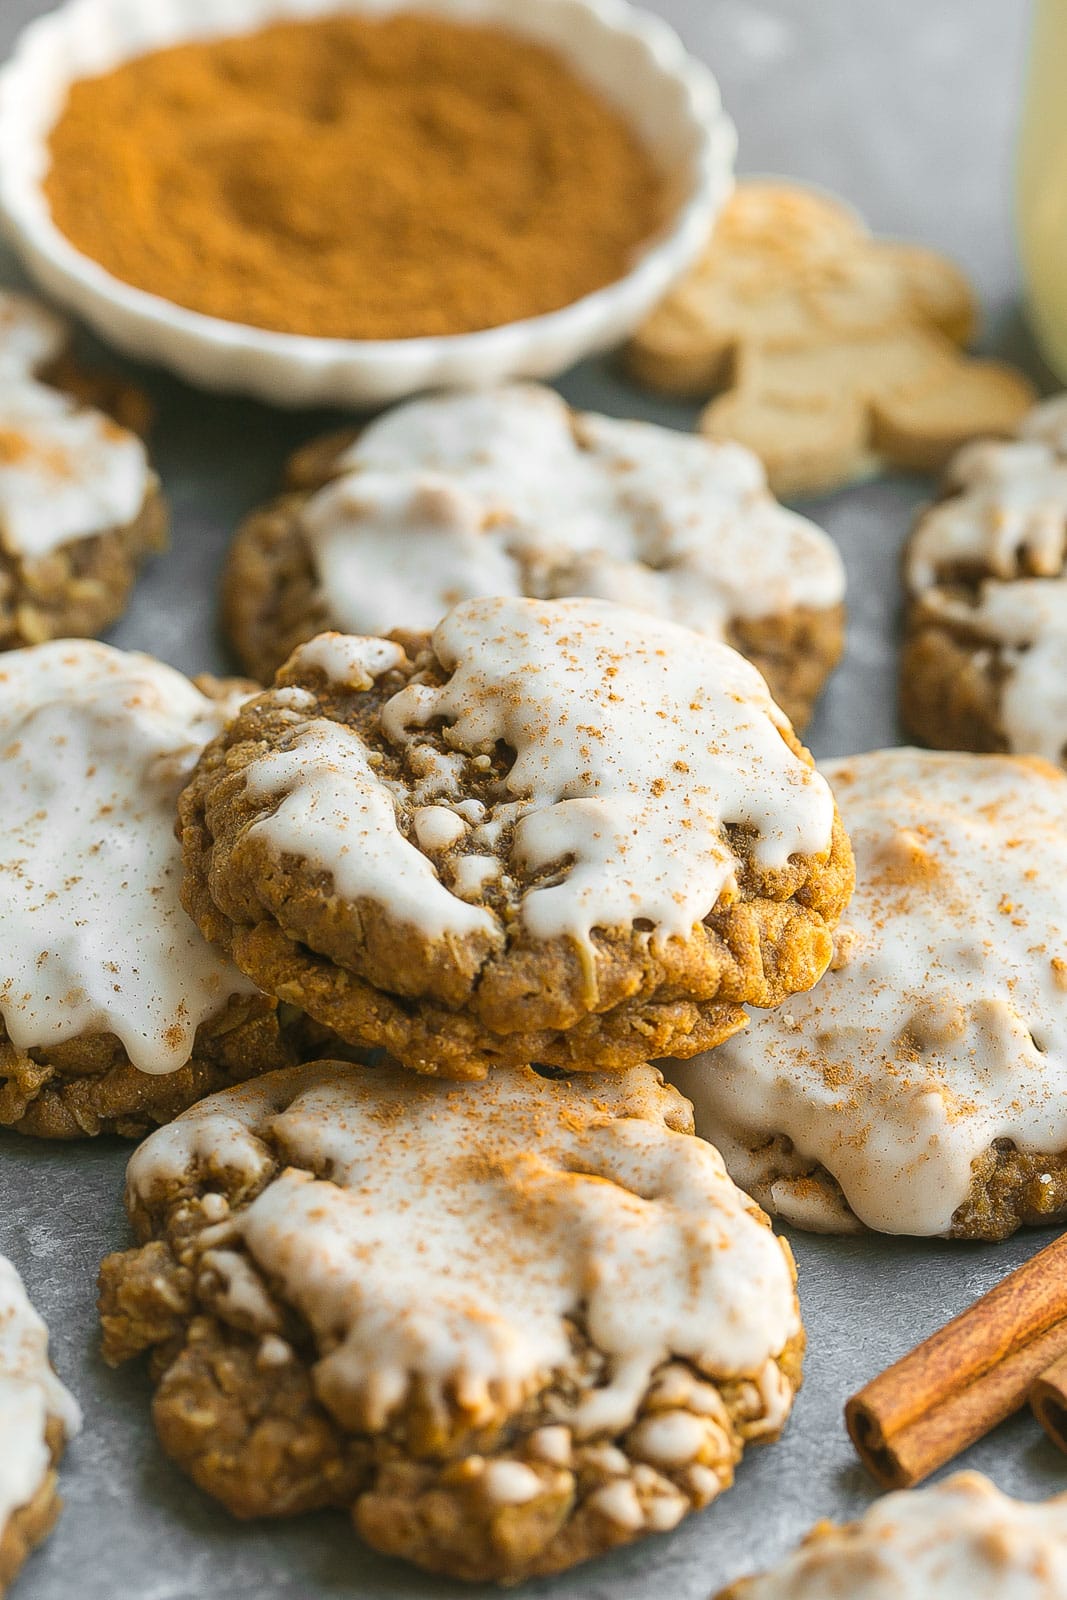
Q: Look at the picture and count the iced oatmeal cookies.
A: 9